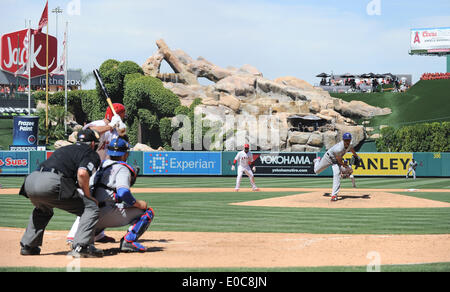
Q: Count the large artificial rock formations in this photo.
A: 1